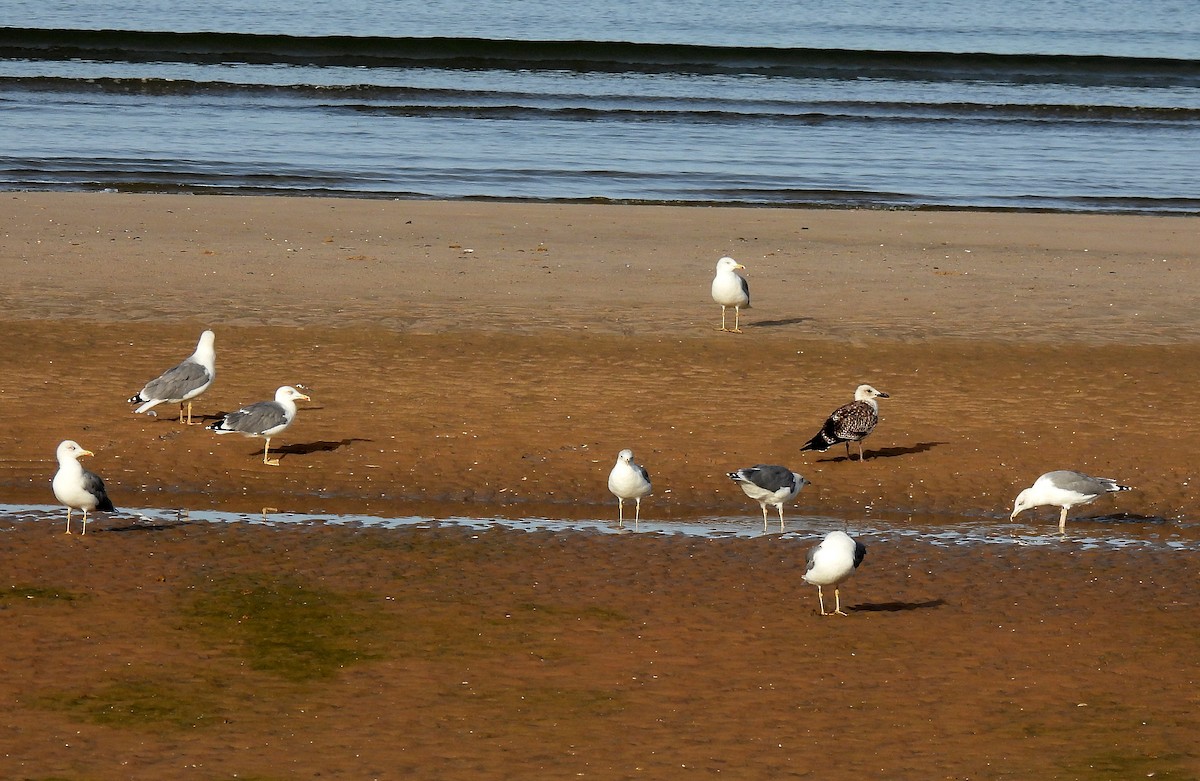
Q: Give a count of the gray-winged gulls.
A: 8